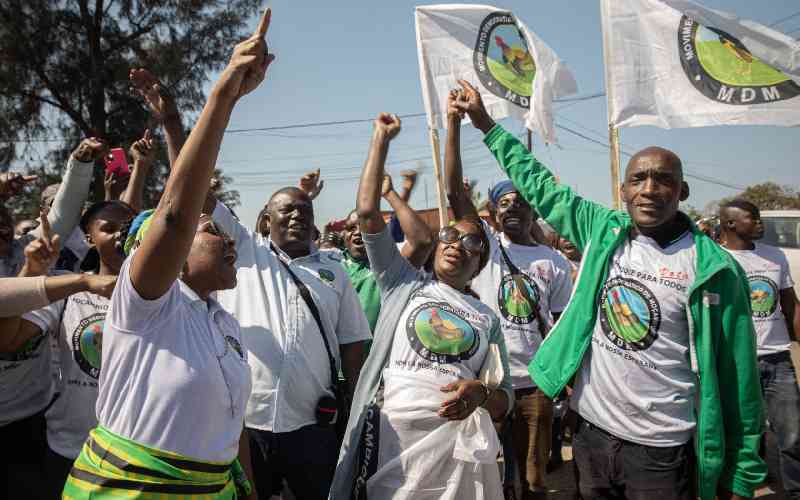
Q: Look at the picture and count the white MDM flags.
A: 2